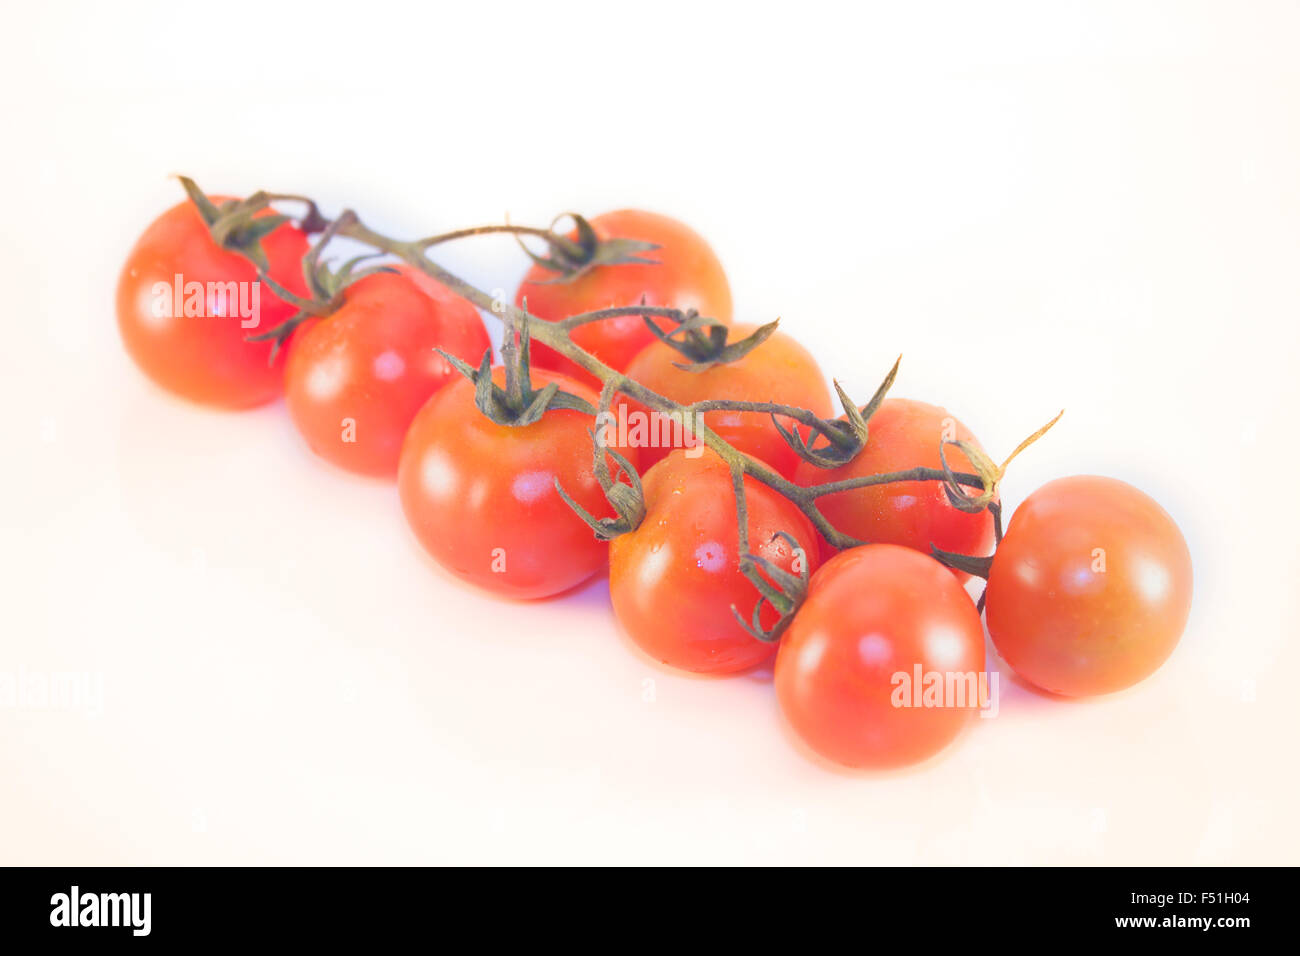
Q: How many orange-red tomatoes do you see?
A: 9